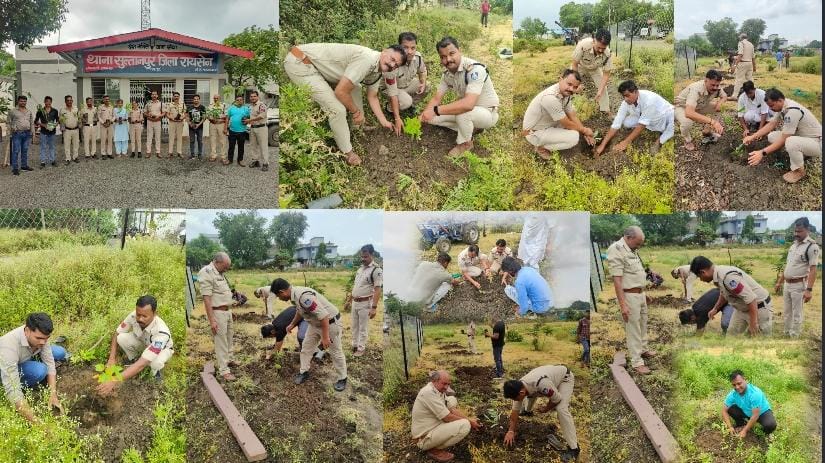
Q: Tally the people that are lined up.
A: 13